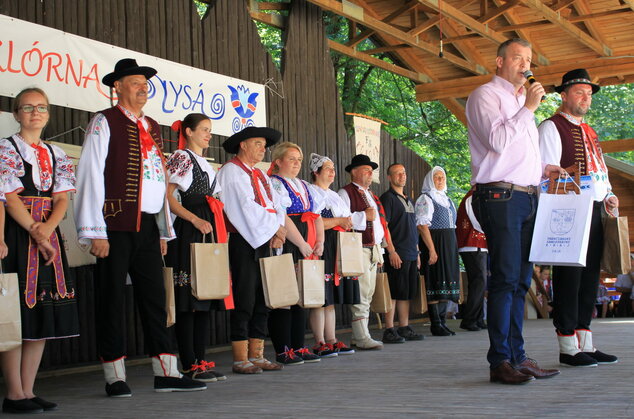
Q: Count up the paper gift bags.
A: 11